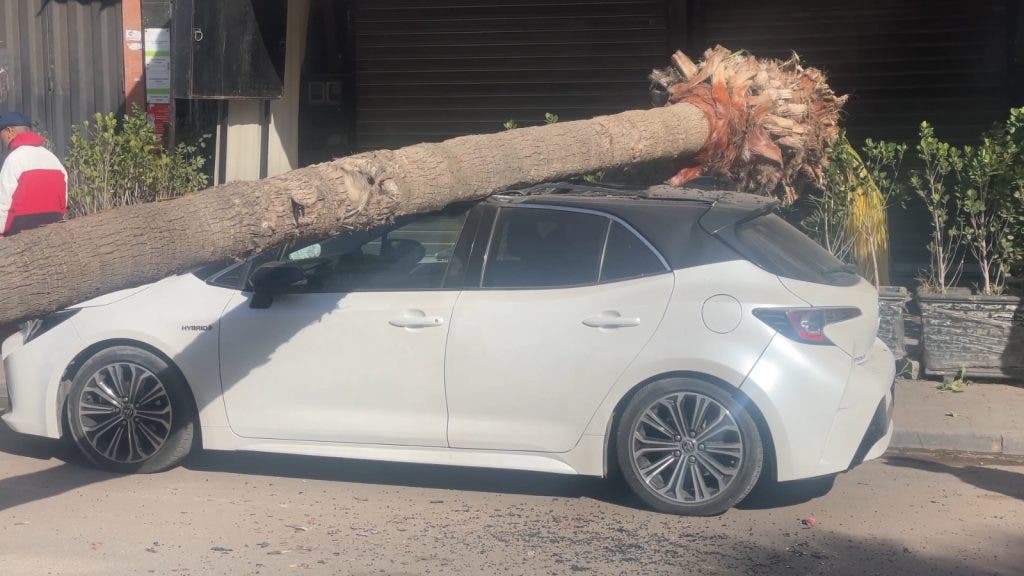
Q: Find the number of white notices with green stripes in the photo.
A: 2